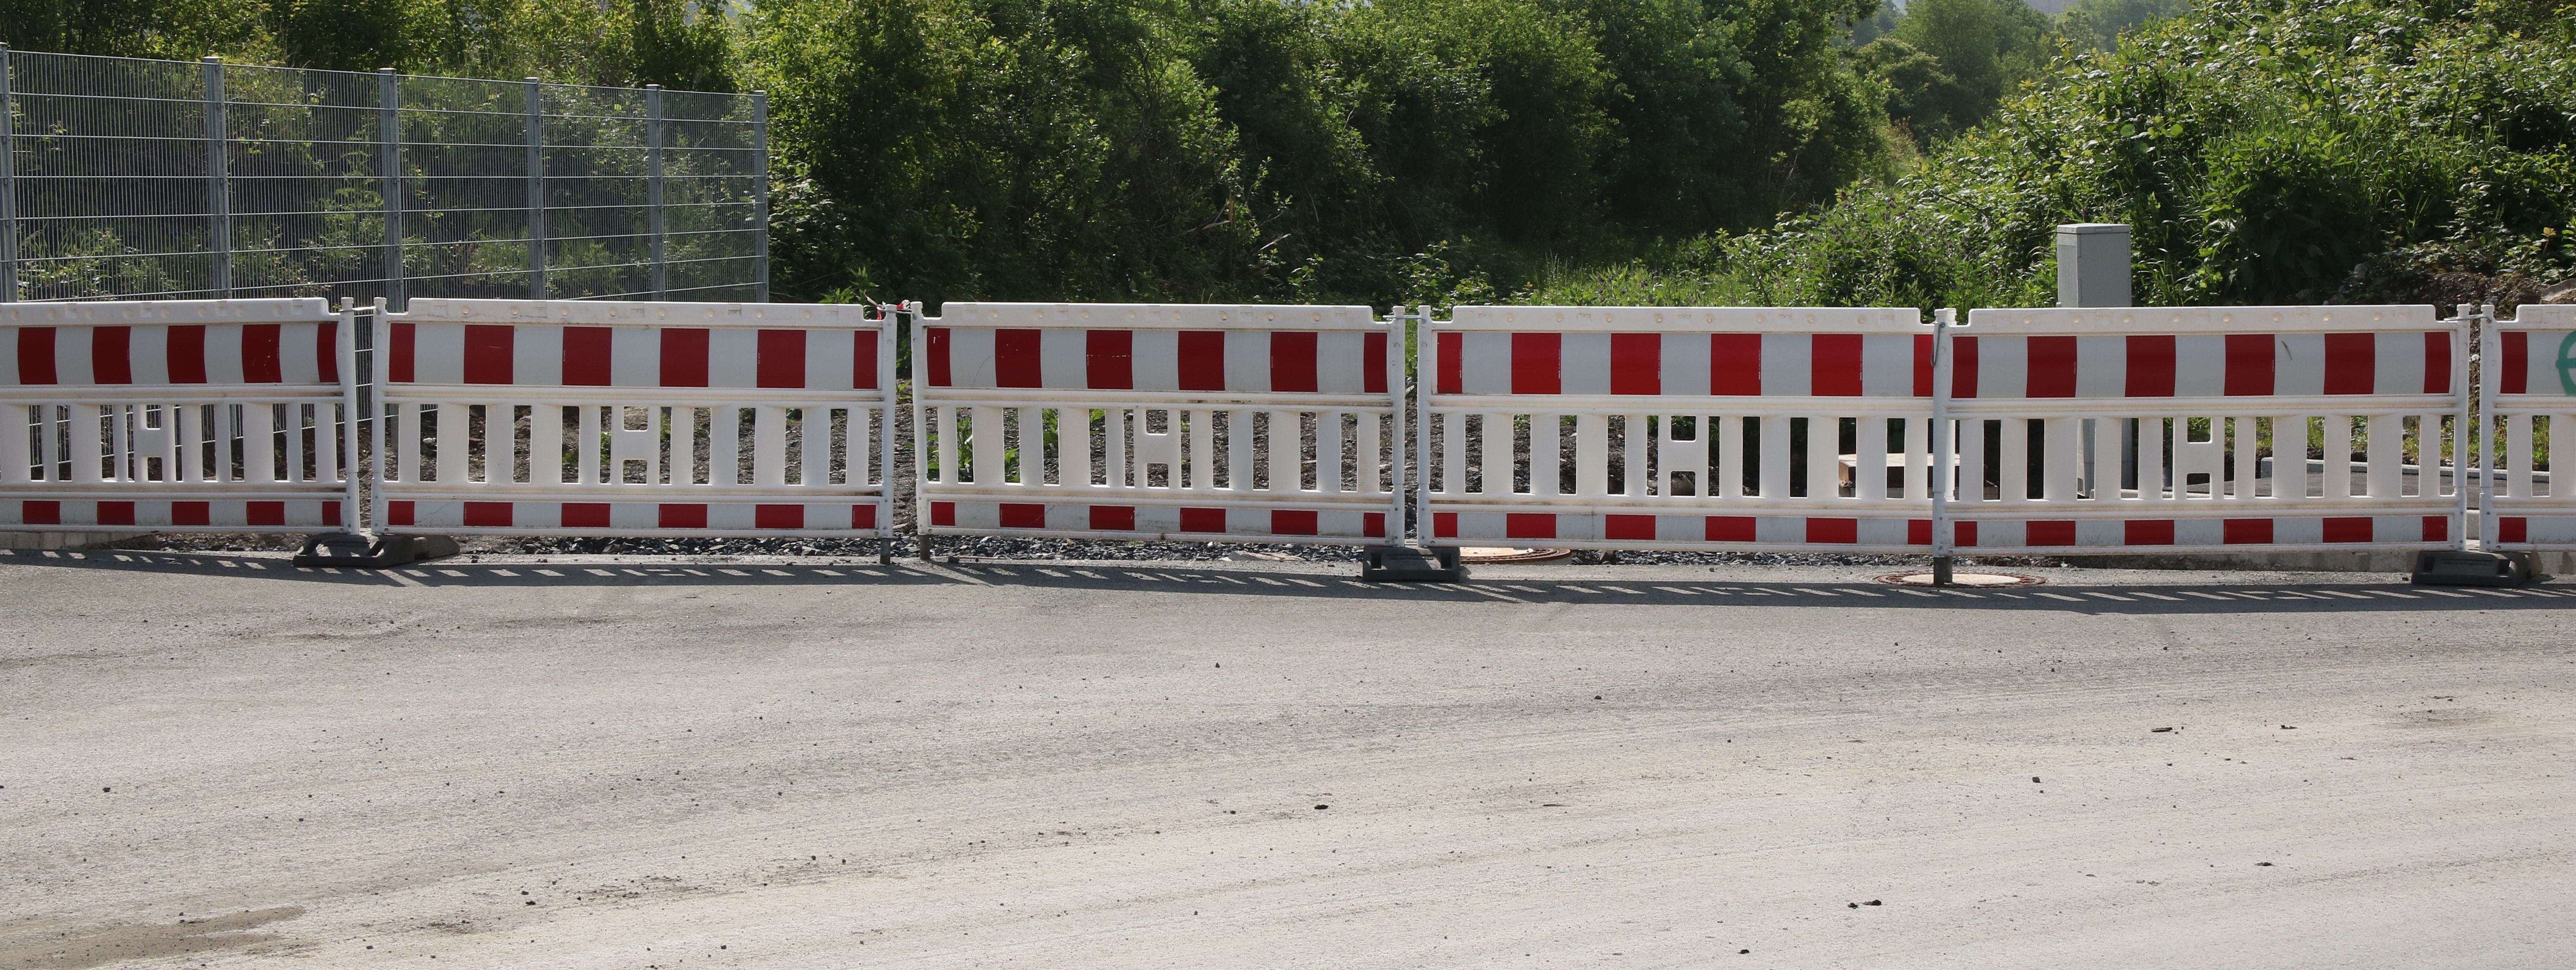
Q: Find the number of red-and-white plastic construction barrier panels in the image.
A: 6